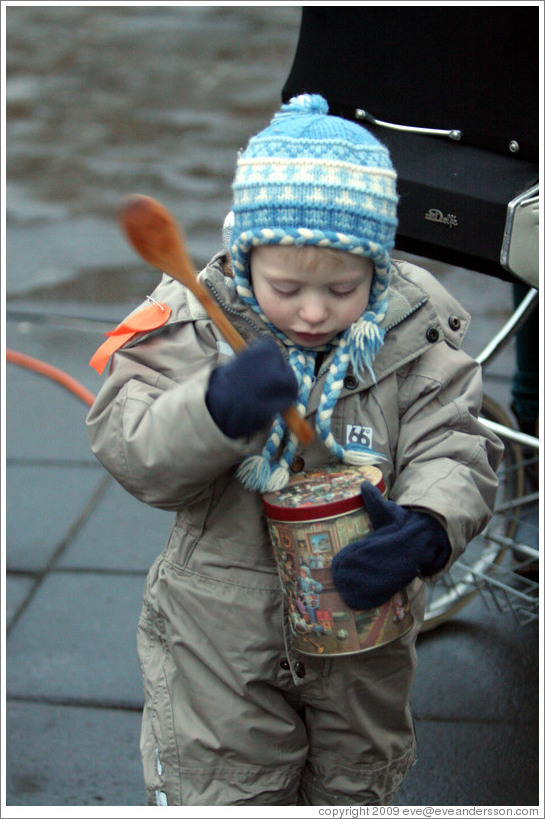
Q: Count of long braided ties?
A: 3